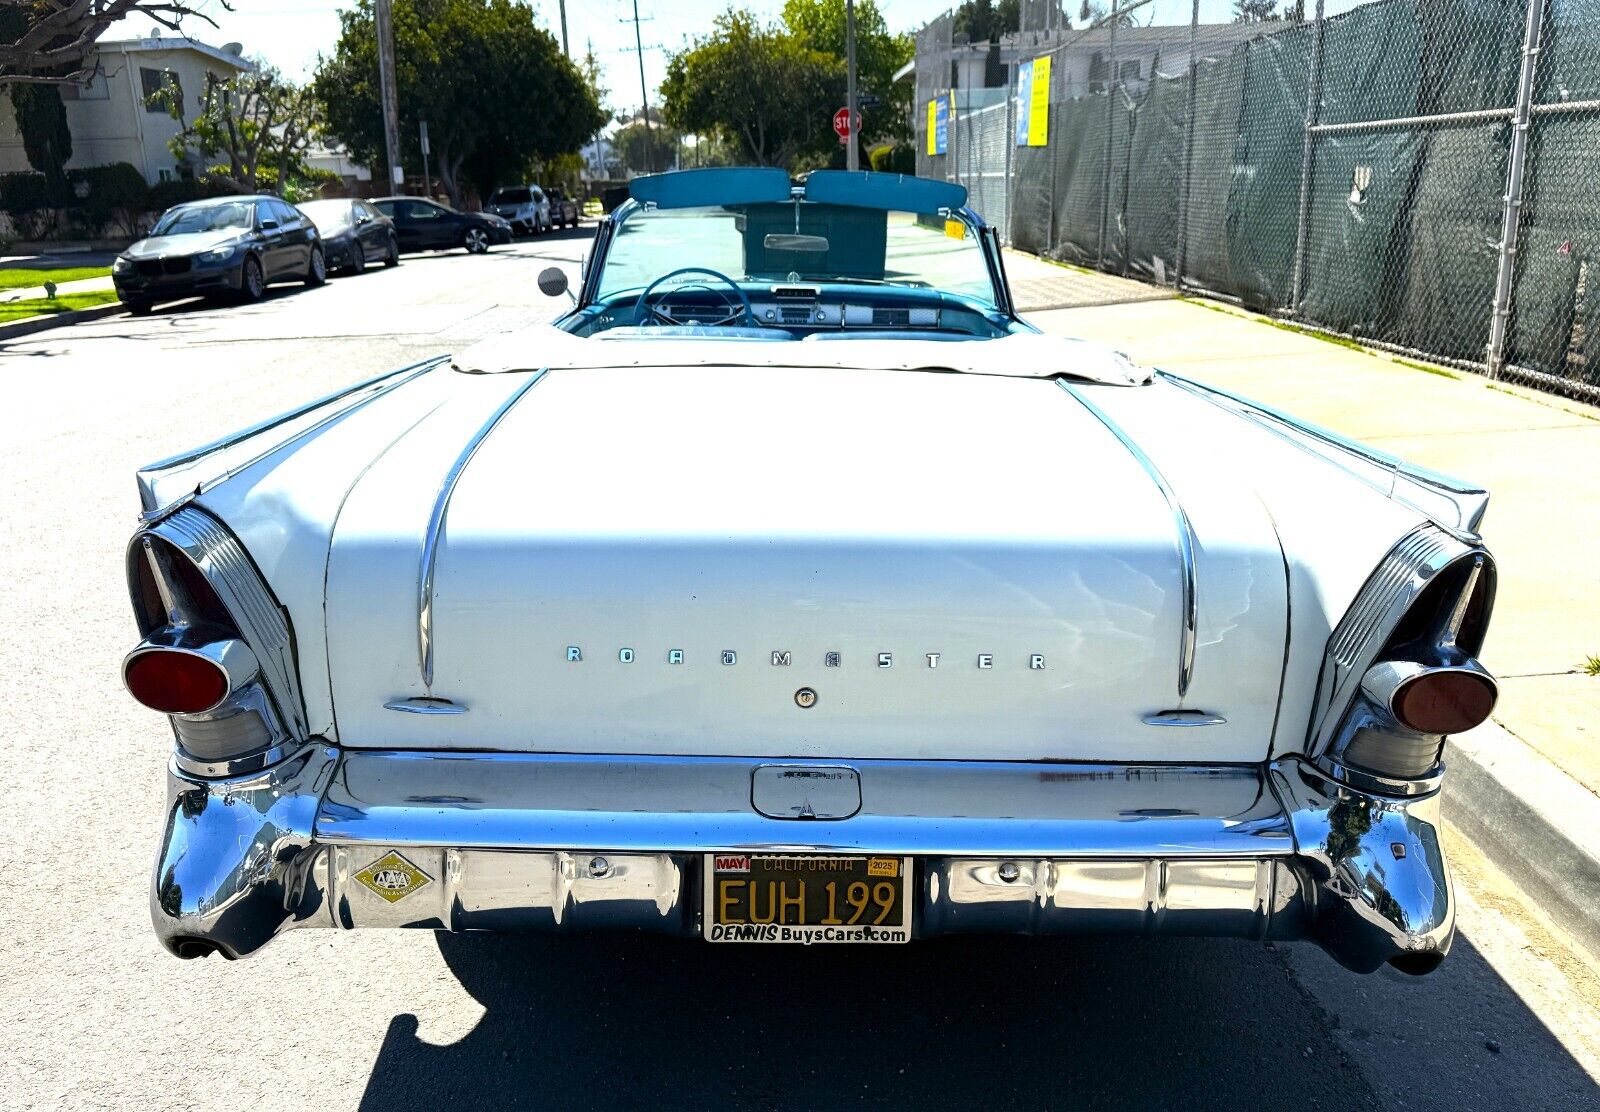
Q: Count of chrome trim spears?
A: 2